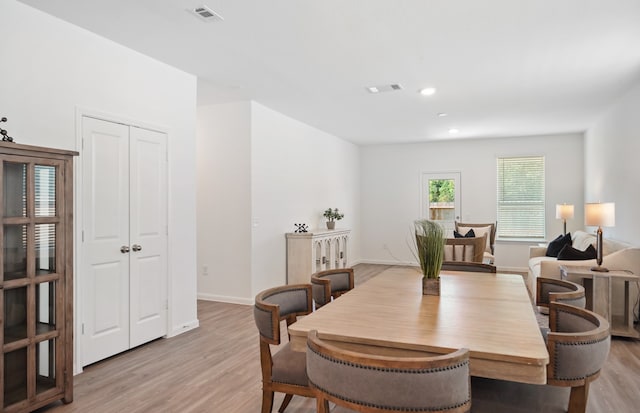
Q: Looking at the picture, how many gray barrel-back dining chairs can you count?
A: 6